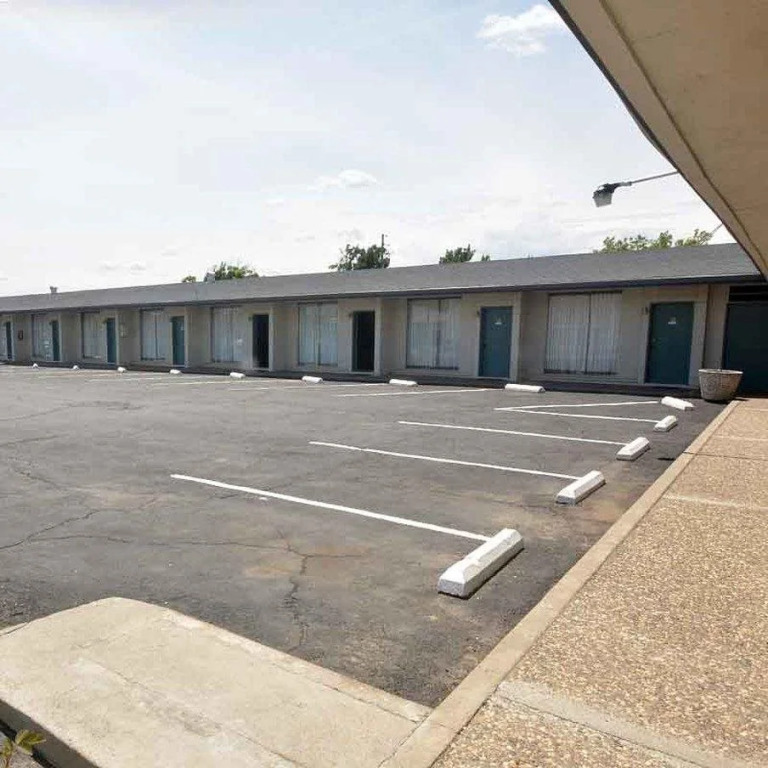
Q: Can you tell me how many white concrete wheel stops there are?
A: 13